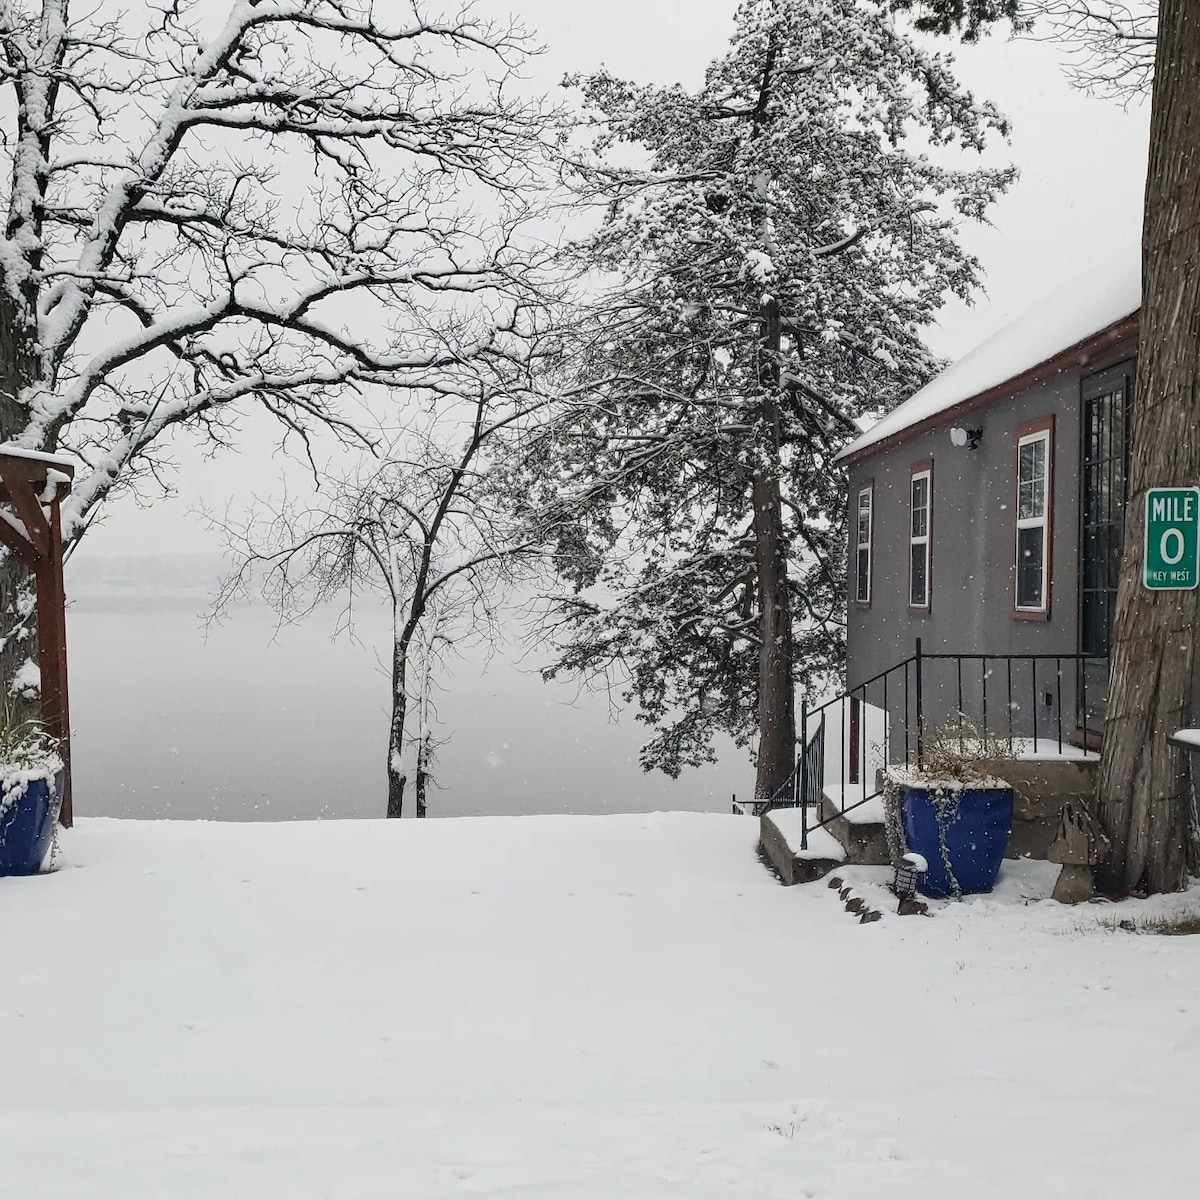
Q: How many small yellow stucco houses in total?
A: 0